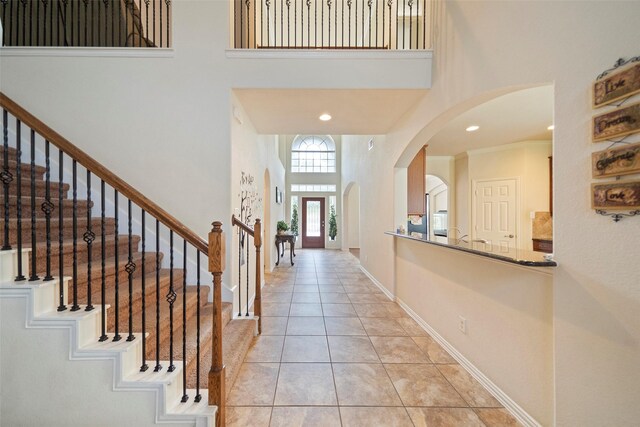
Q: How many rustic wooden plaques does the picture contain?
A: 4